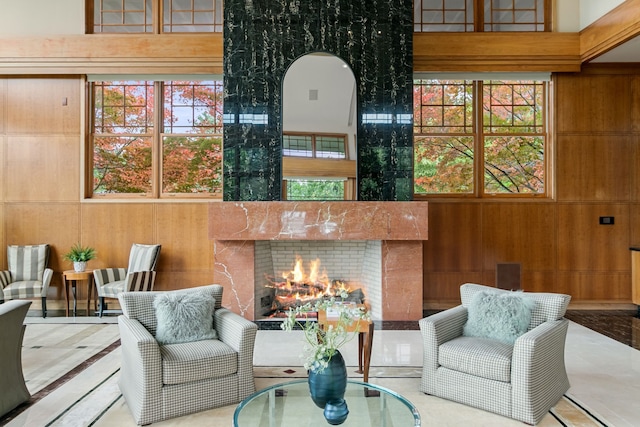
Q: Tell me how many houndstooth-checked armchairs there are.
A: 2